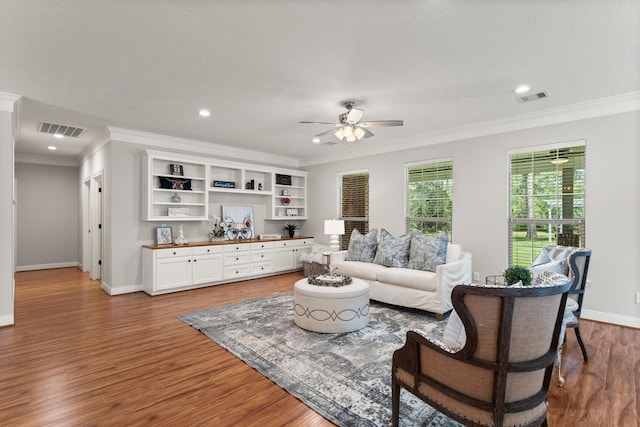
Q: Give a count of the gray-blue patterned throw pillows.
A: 3